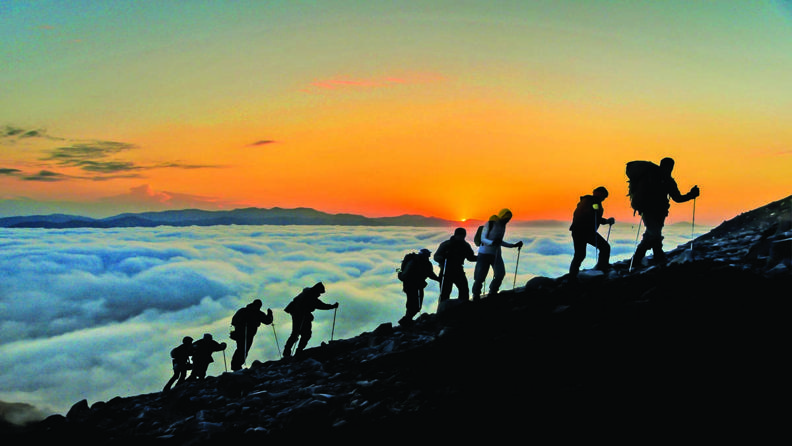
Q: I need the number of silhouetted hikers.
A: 9